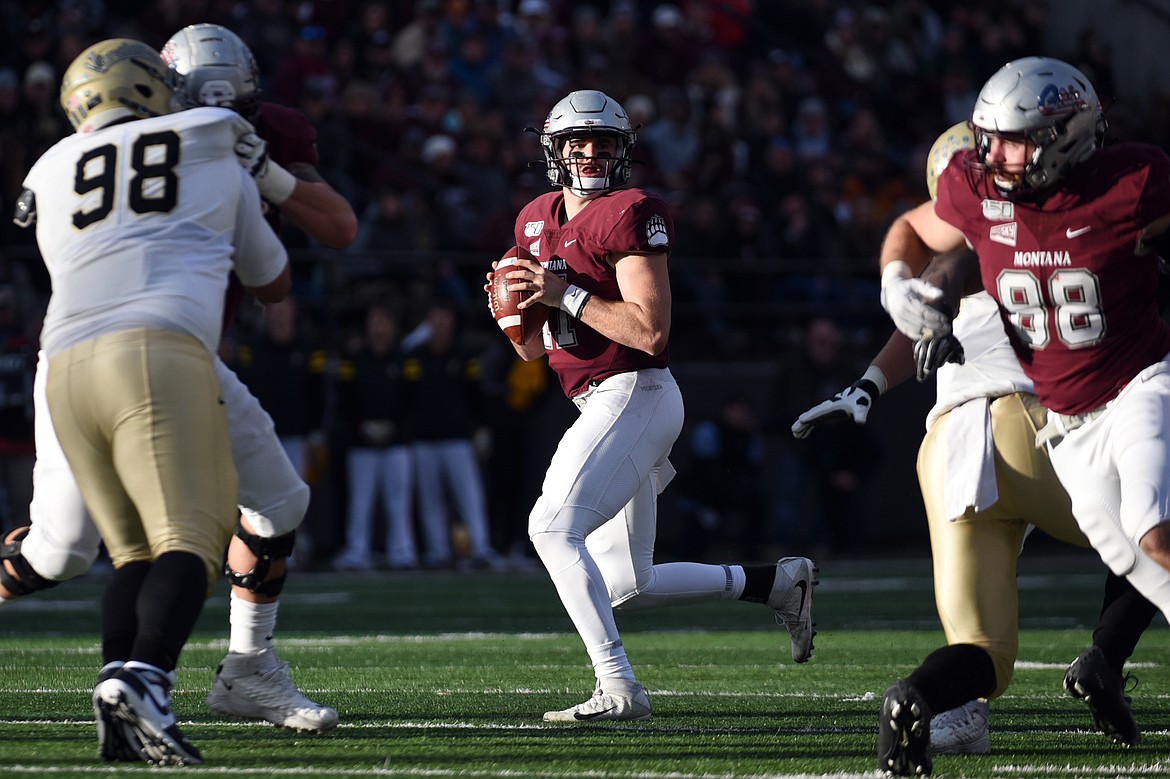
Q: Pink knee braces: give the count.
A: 0